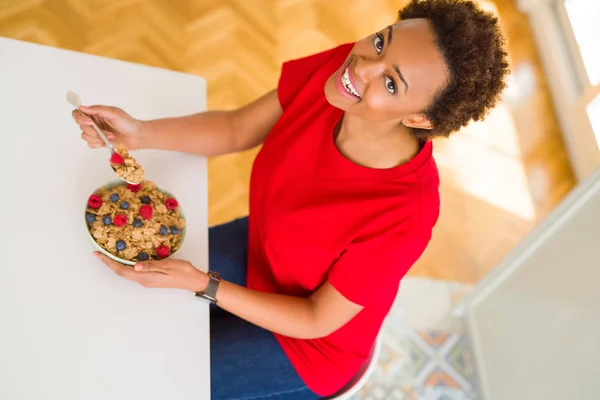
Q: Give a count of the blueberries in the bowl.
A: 10